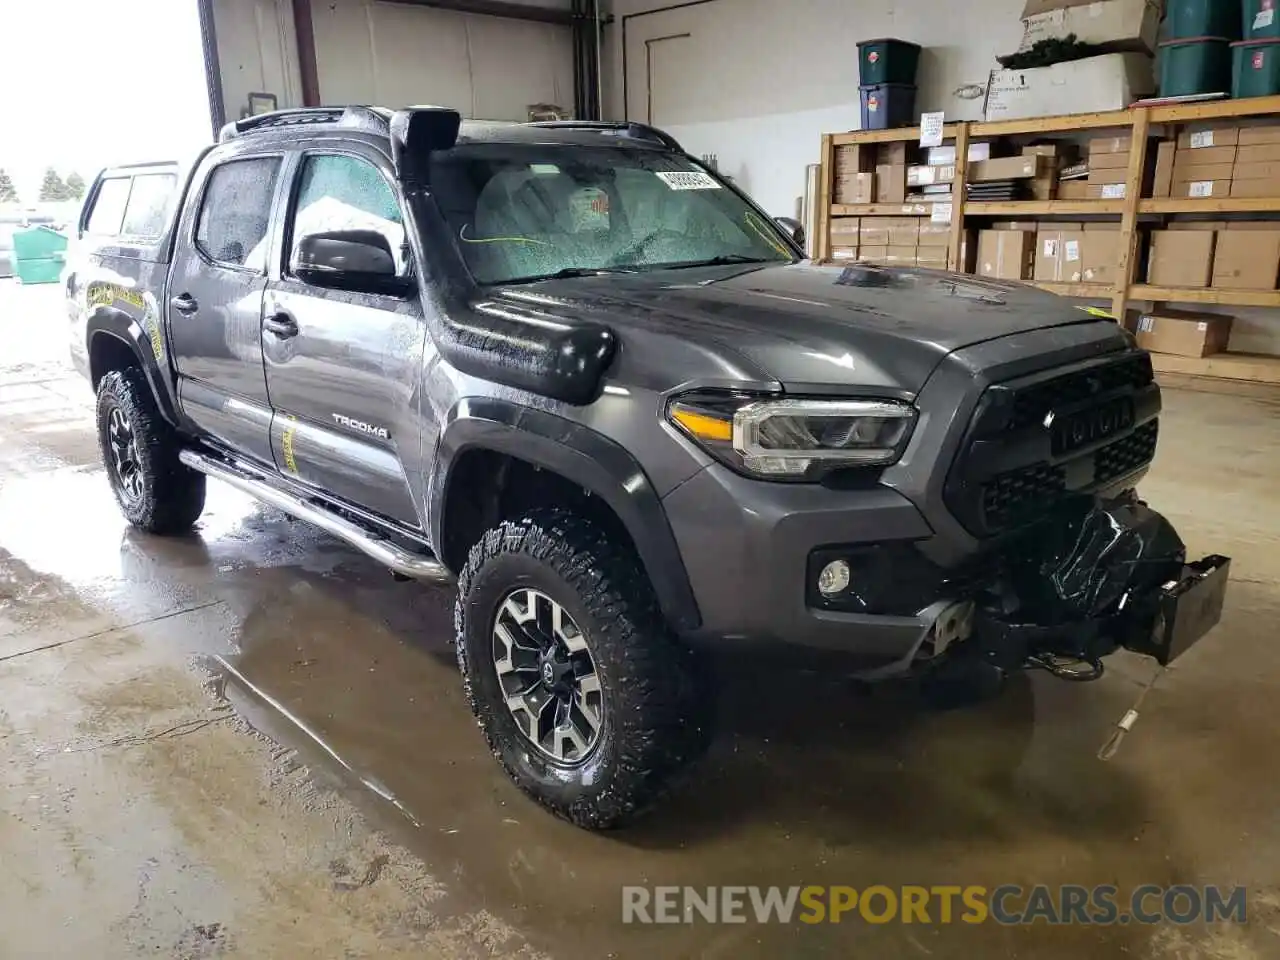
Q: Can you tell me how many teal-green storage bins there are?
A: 5